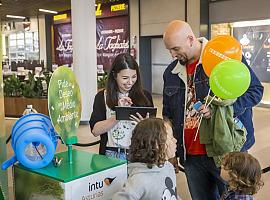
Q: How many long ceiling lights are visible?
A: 2